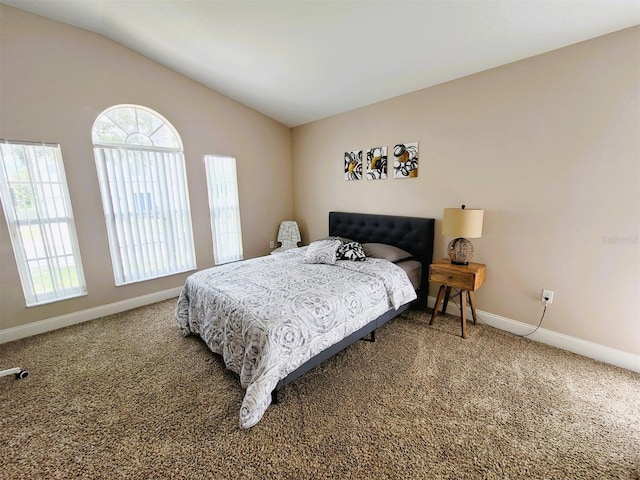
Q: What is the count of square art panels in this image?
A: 3